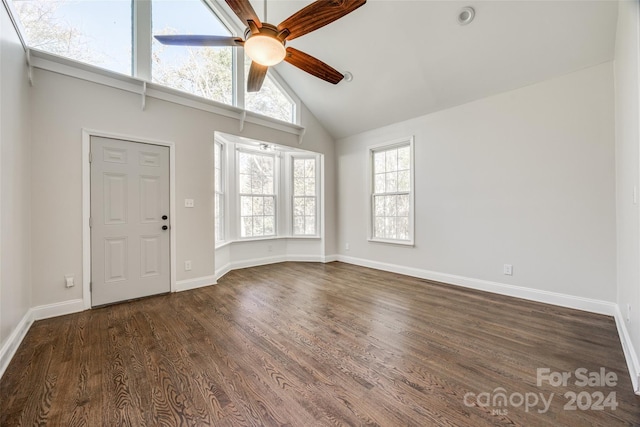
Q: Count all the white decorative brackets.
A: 4